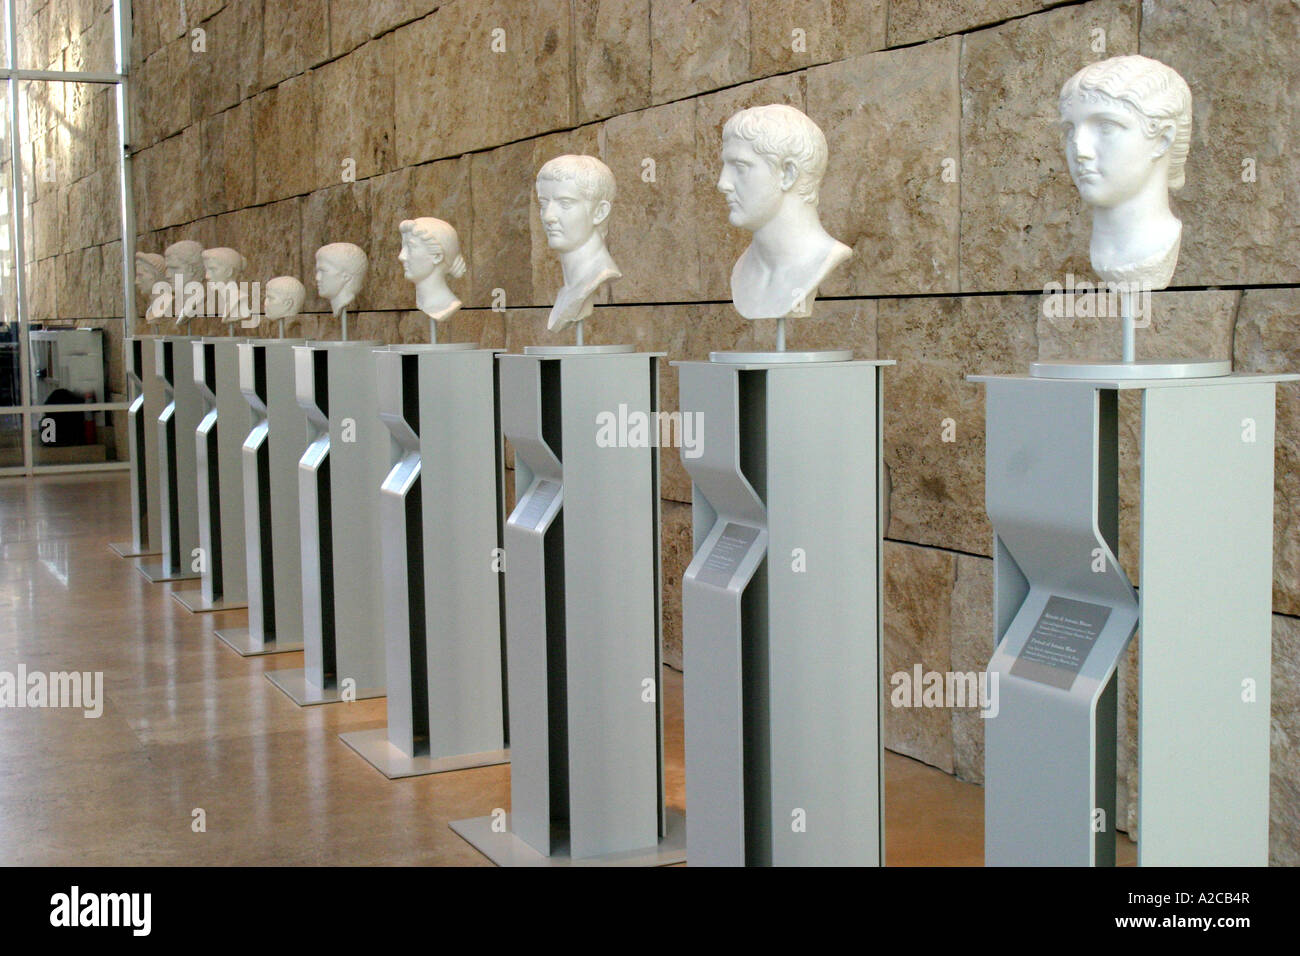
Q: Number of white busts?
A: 9